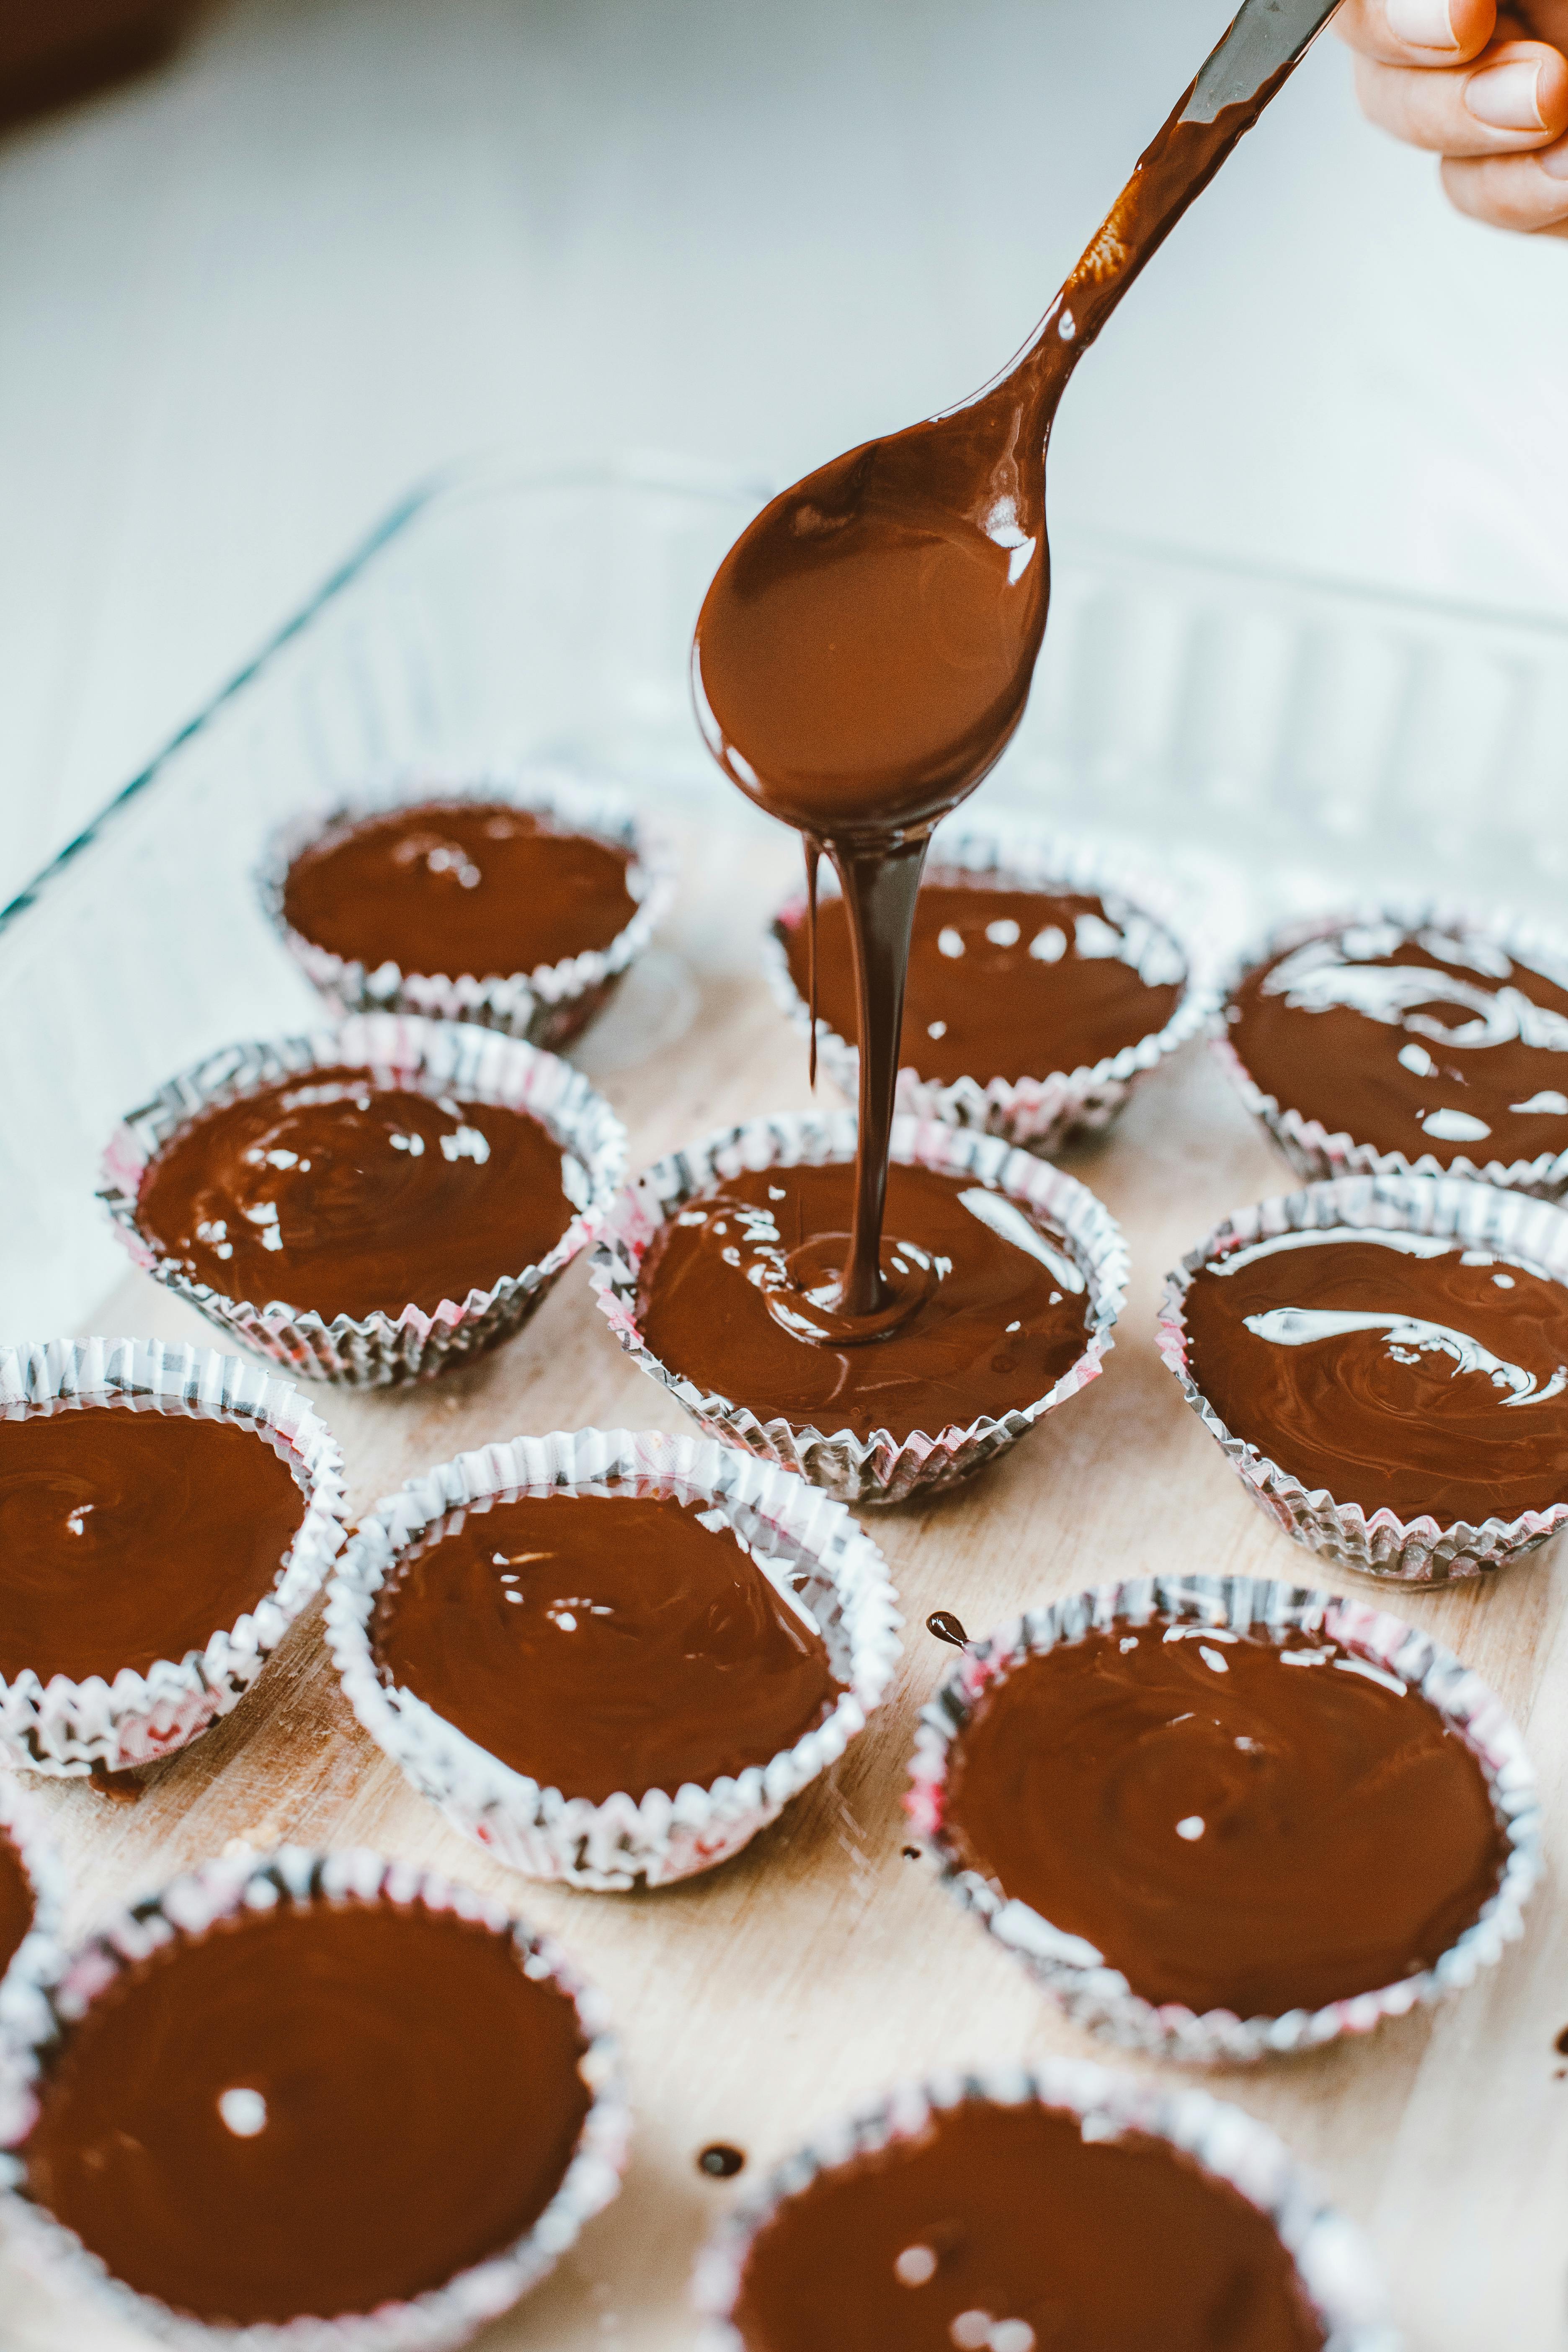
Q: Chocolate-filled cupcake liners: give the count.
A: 12